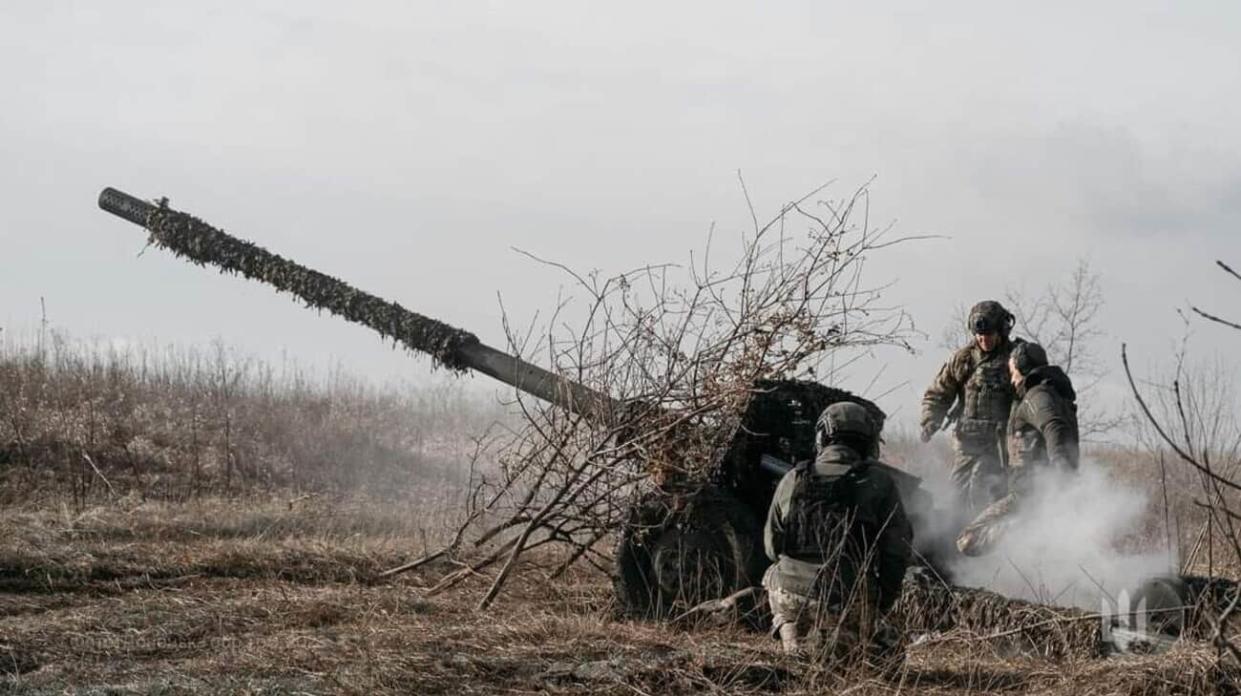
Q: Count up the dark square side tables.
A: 0